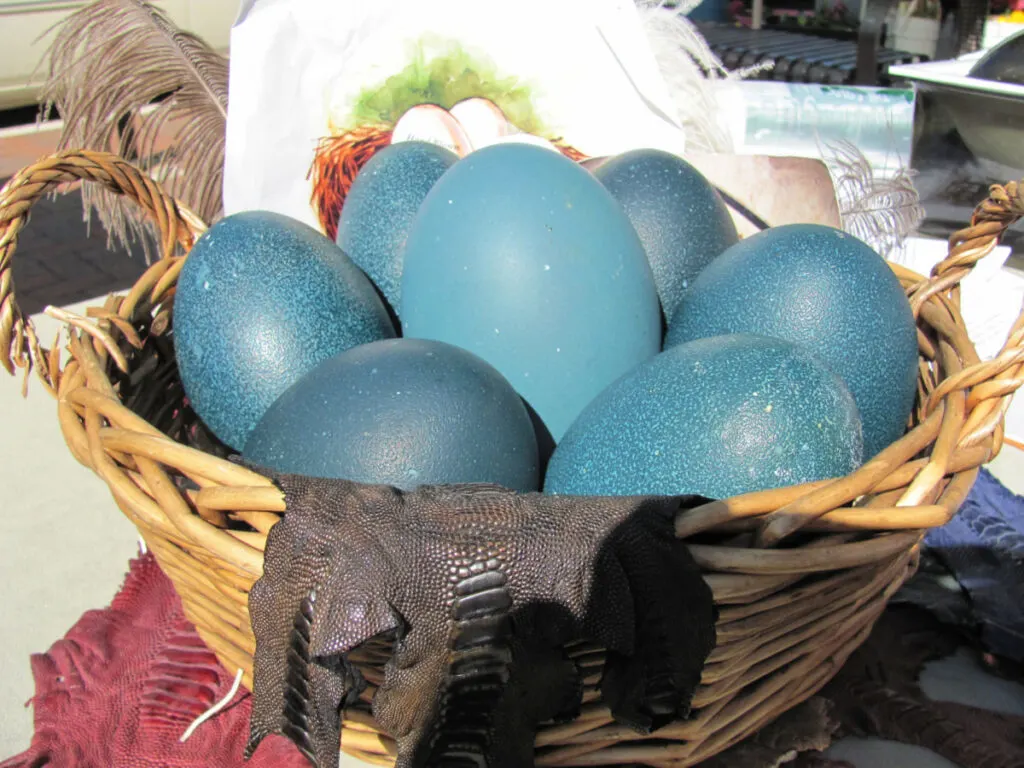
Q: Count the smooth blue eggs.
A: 1